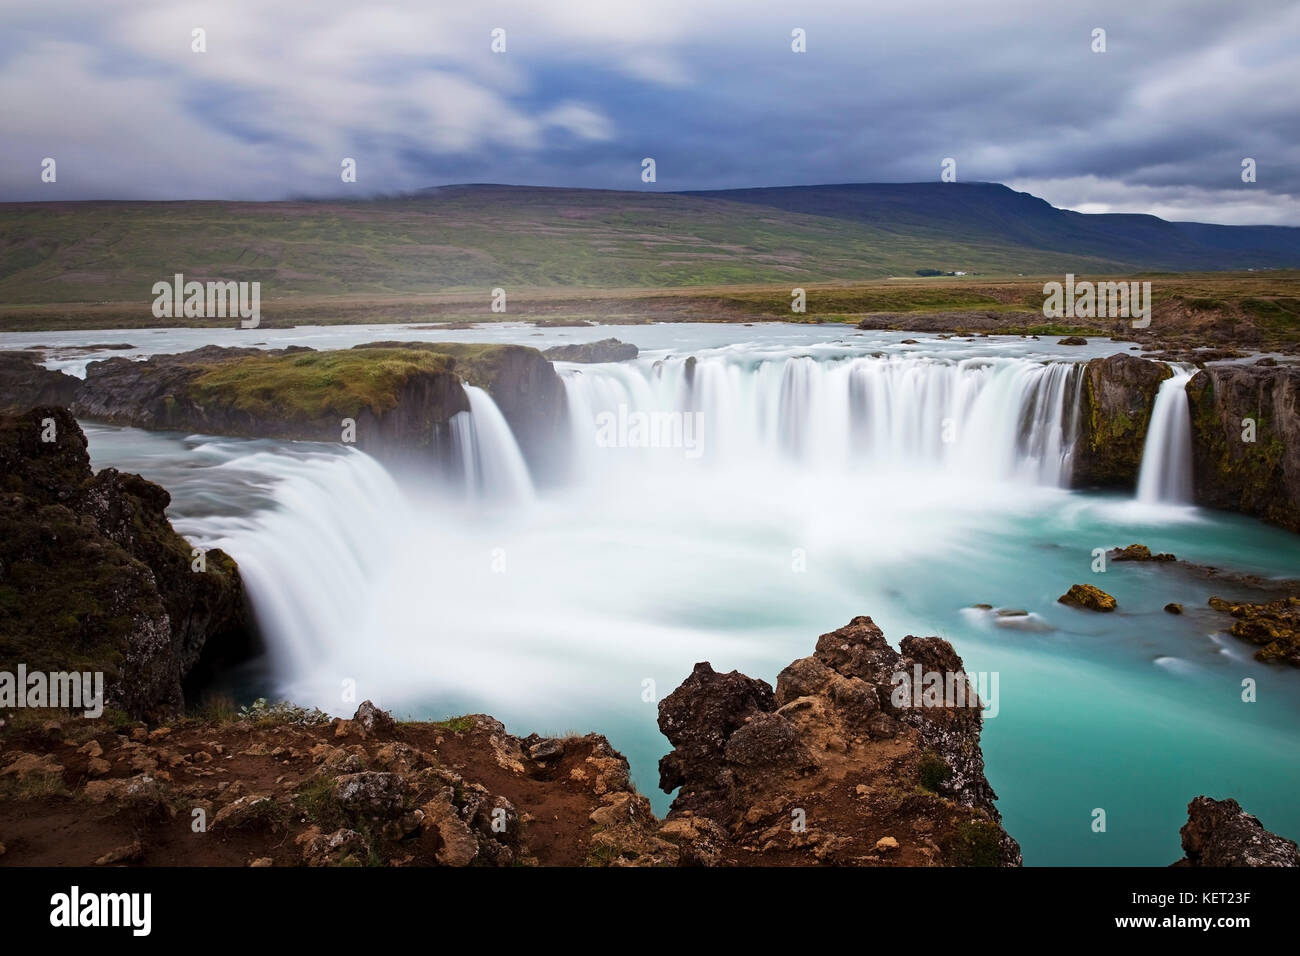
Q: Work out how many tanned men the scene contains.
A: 0